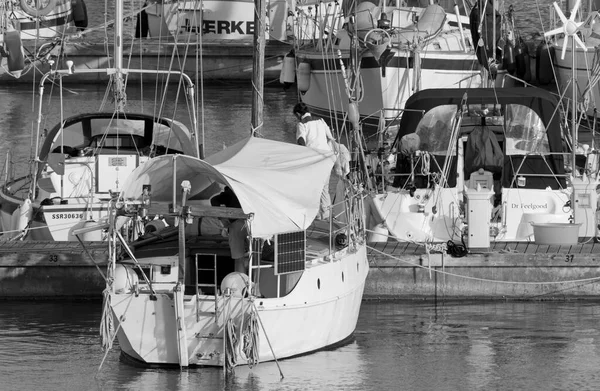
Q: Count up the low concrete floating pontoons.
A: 2